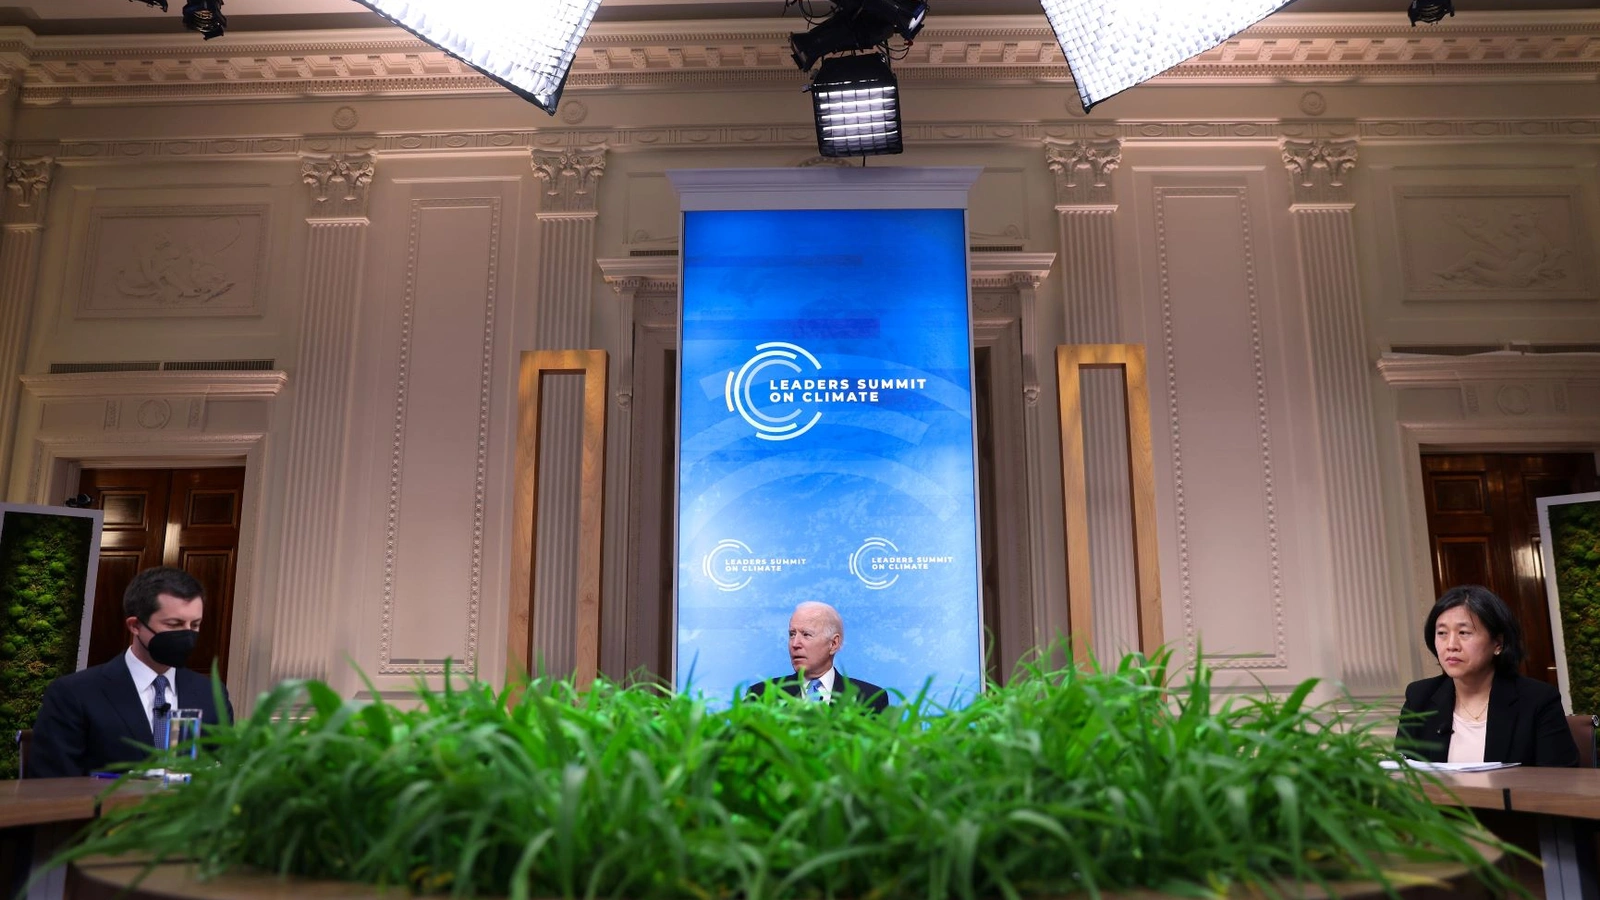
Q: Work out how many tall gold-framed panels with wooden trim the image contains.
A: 2